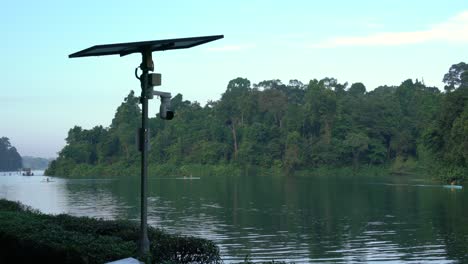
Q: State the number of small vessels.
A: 4